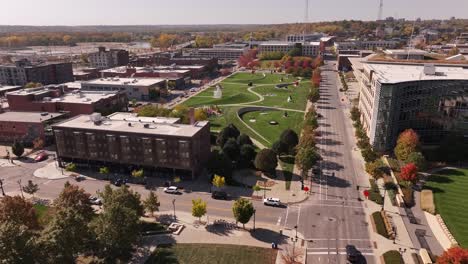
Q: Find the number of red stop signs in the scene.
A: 2